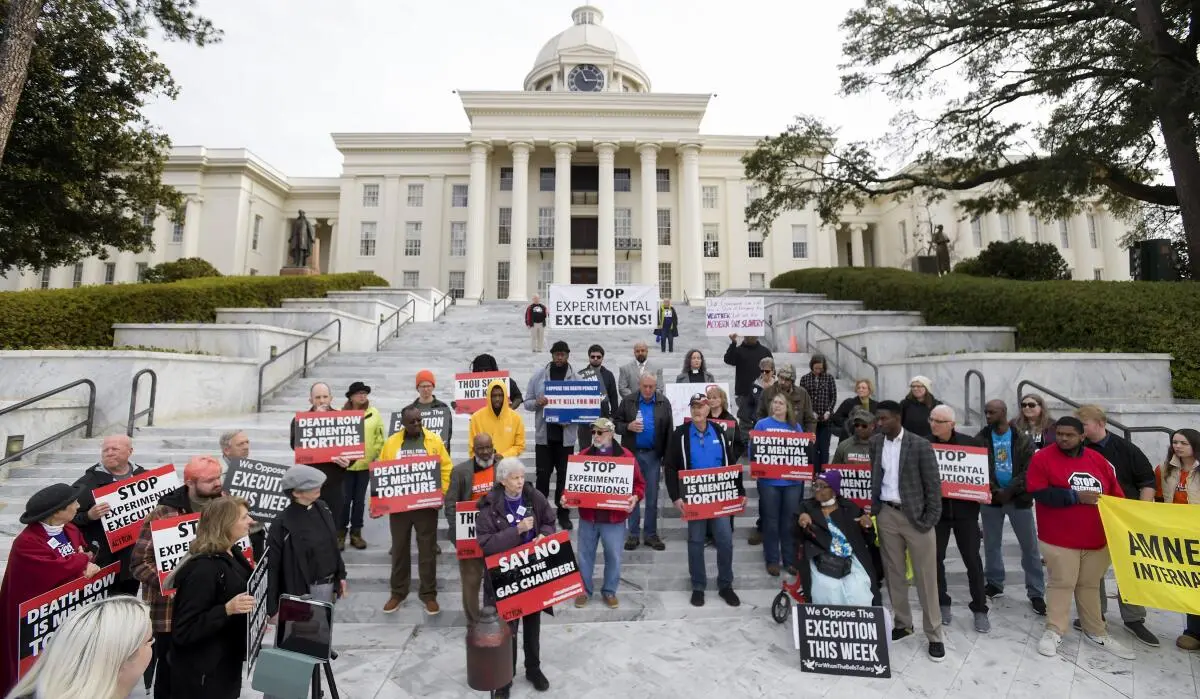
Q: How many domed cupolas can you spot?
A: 1